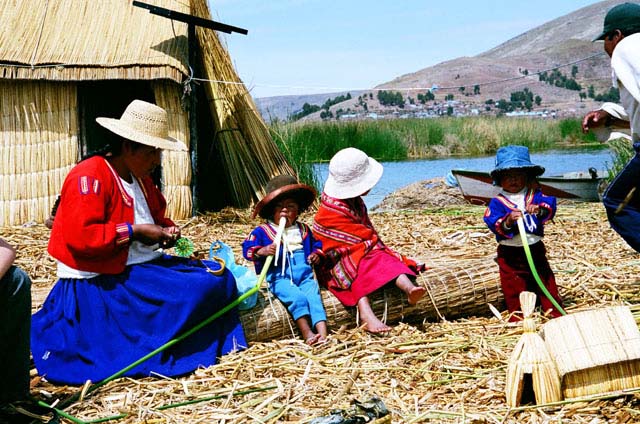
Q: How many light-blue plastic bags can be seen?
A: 1